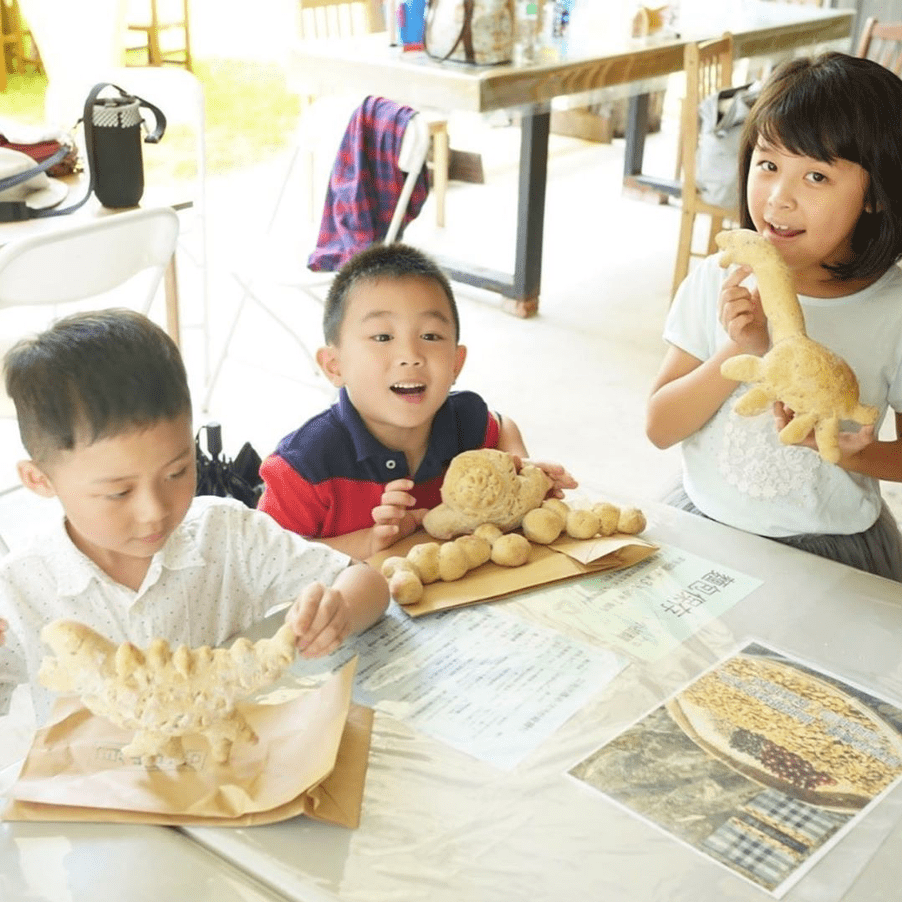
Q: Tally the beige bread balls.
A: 12